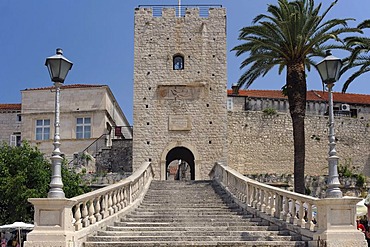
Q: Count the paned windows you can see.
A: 2